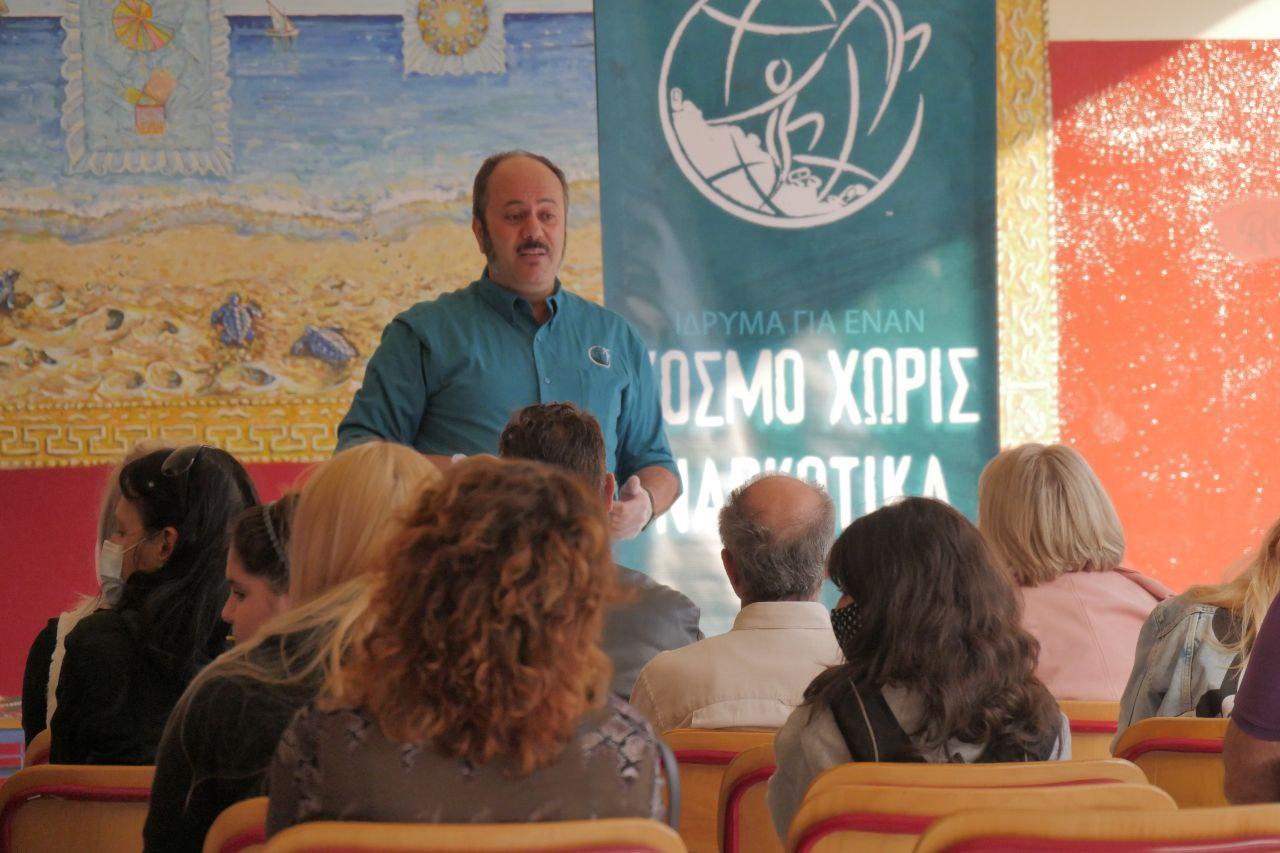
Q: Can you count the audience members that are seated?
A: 11